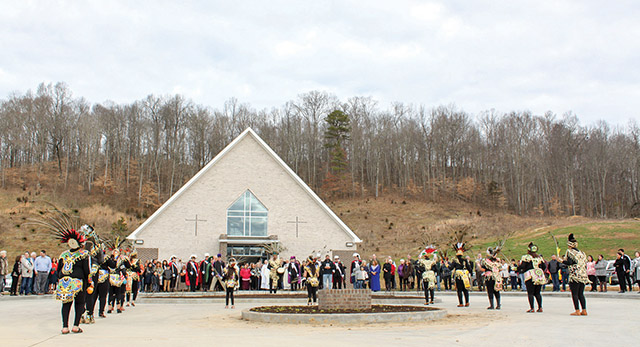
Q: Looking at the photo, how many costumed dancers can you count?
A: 14